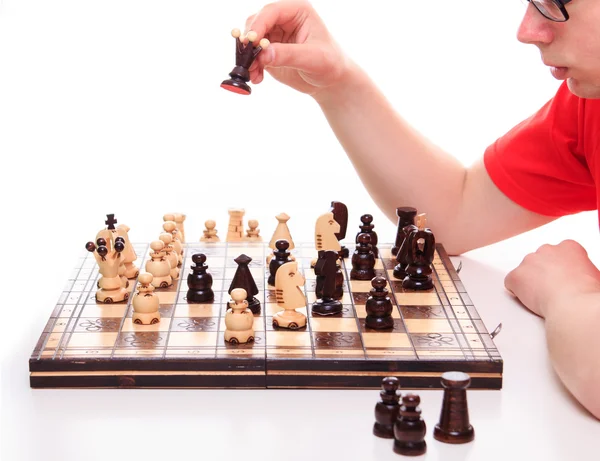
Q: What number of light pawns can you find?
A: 8